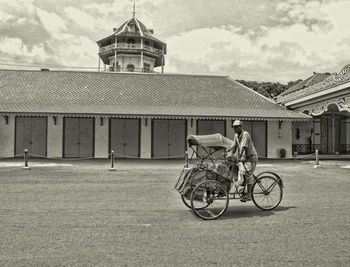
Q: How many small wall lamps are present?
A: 6